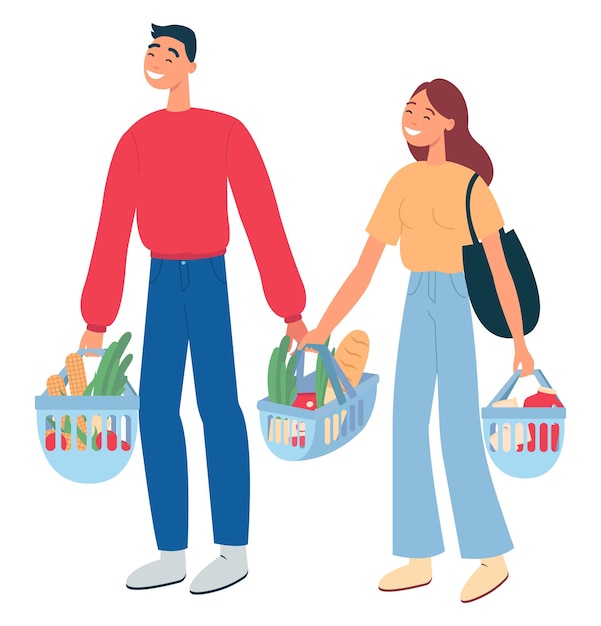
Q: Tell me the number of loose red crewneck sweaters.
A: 1